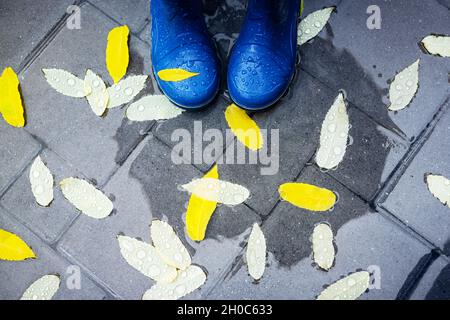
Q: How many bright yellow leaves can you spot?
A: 7